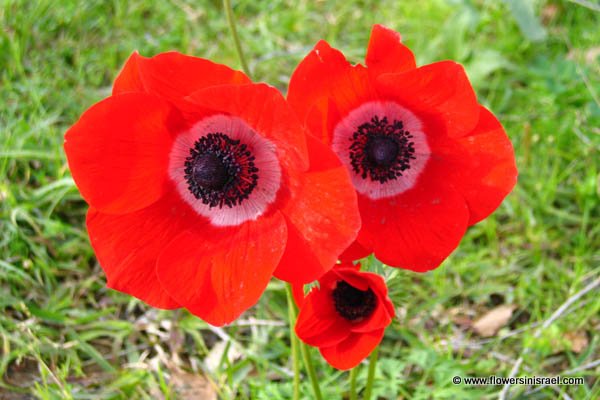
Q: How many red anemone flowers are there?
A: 3